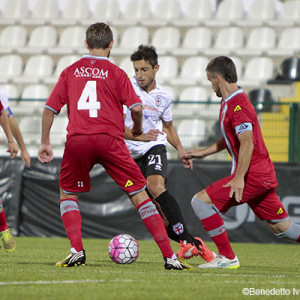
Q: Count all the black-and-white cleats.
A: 2